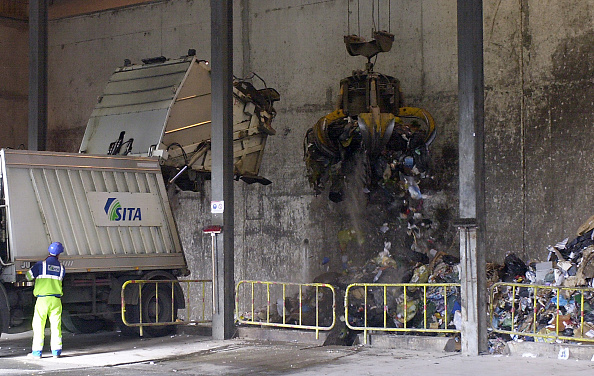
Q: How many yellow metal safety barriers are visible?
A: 4